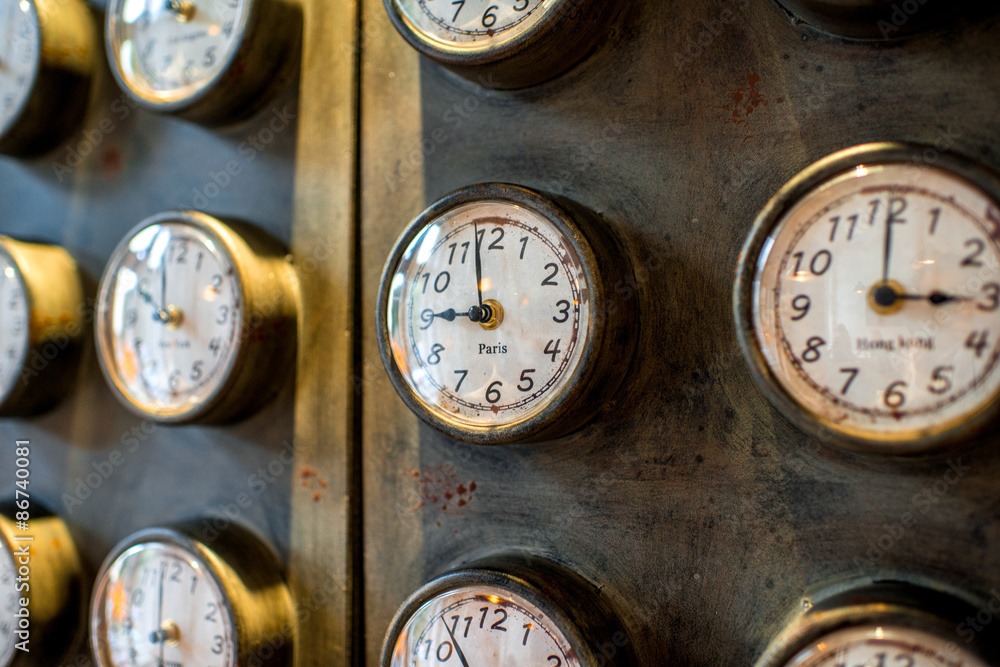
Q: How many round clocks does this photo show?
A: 12